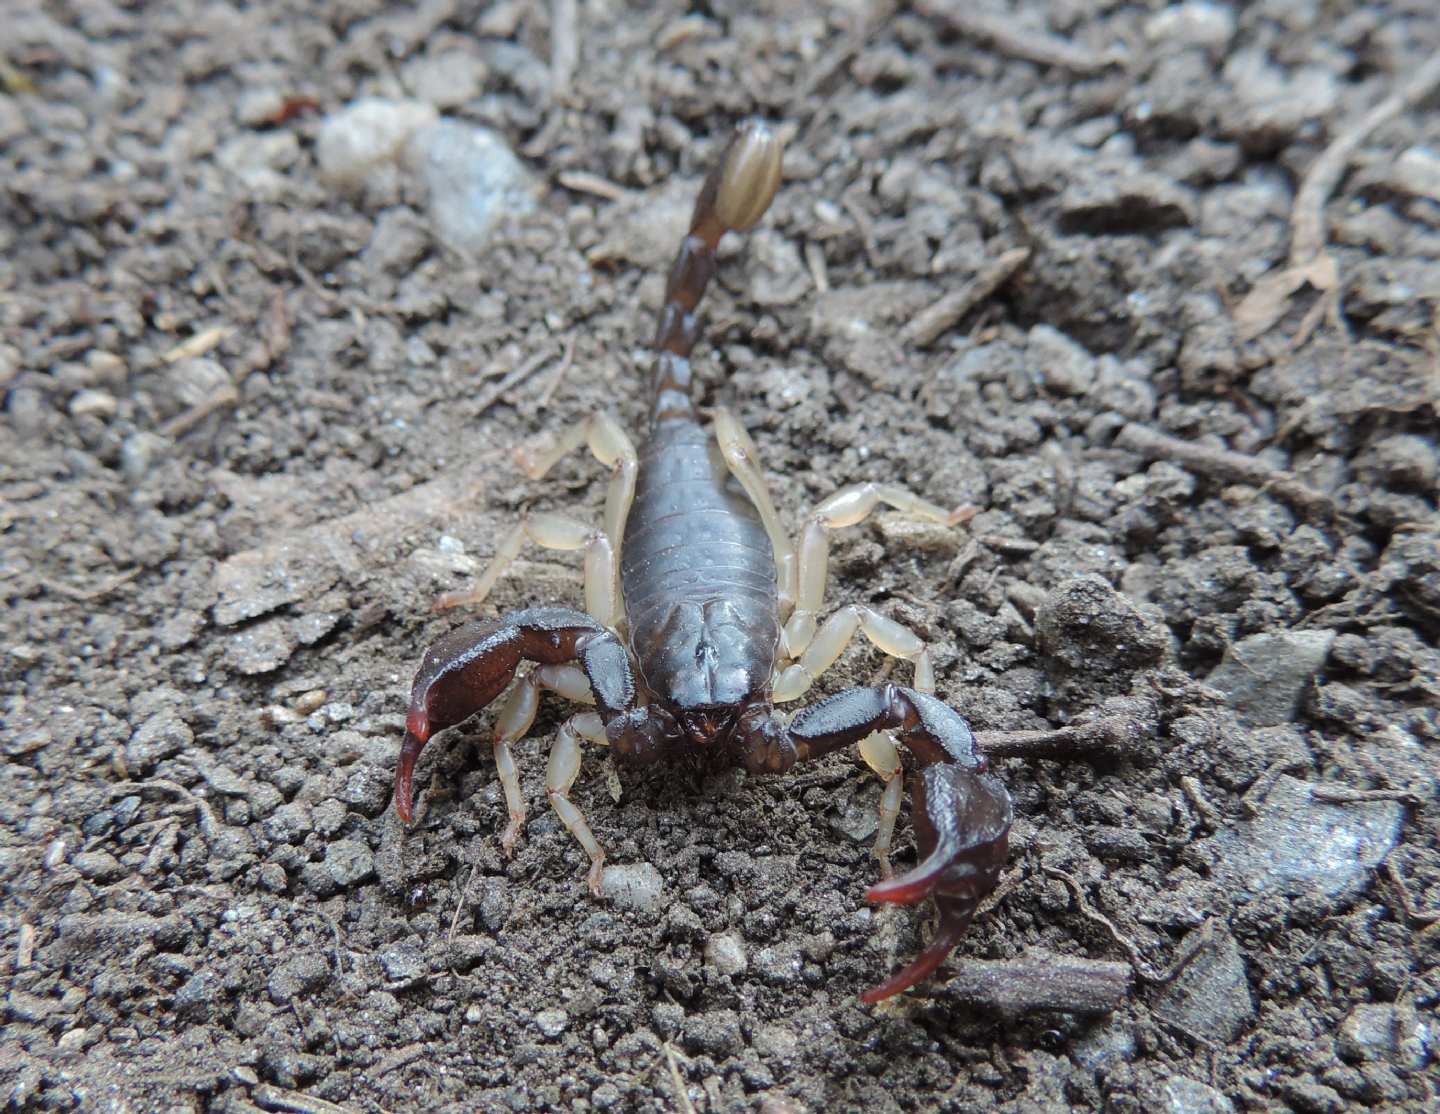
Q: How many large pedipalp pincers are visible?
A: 2